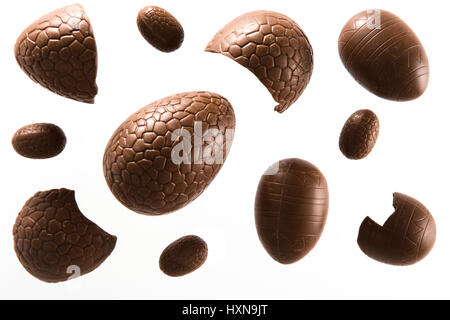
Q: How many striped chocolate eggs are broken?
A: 1